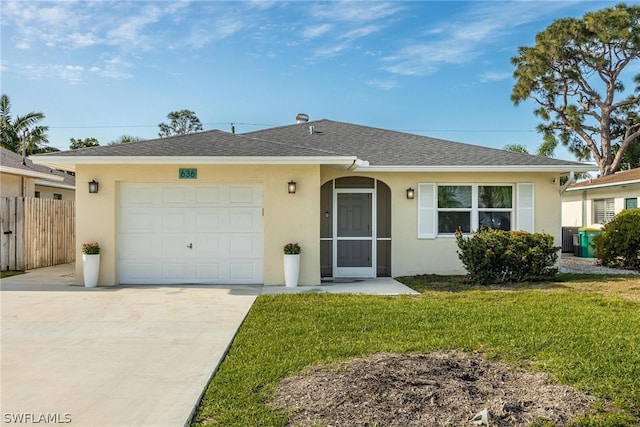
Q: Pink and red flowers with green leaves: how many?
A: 2